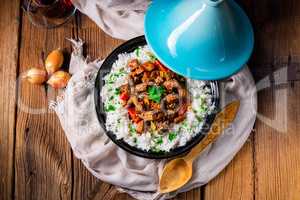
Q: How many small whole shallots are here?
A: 3